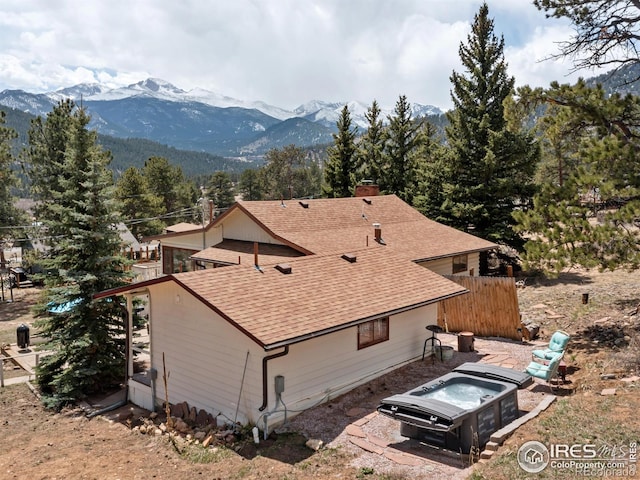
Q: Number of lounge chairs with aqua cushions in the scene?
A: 2